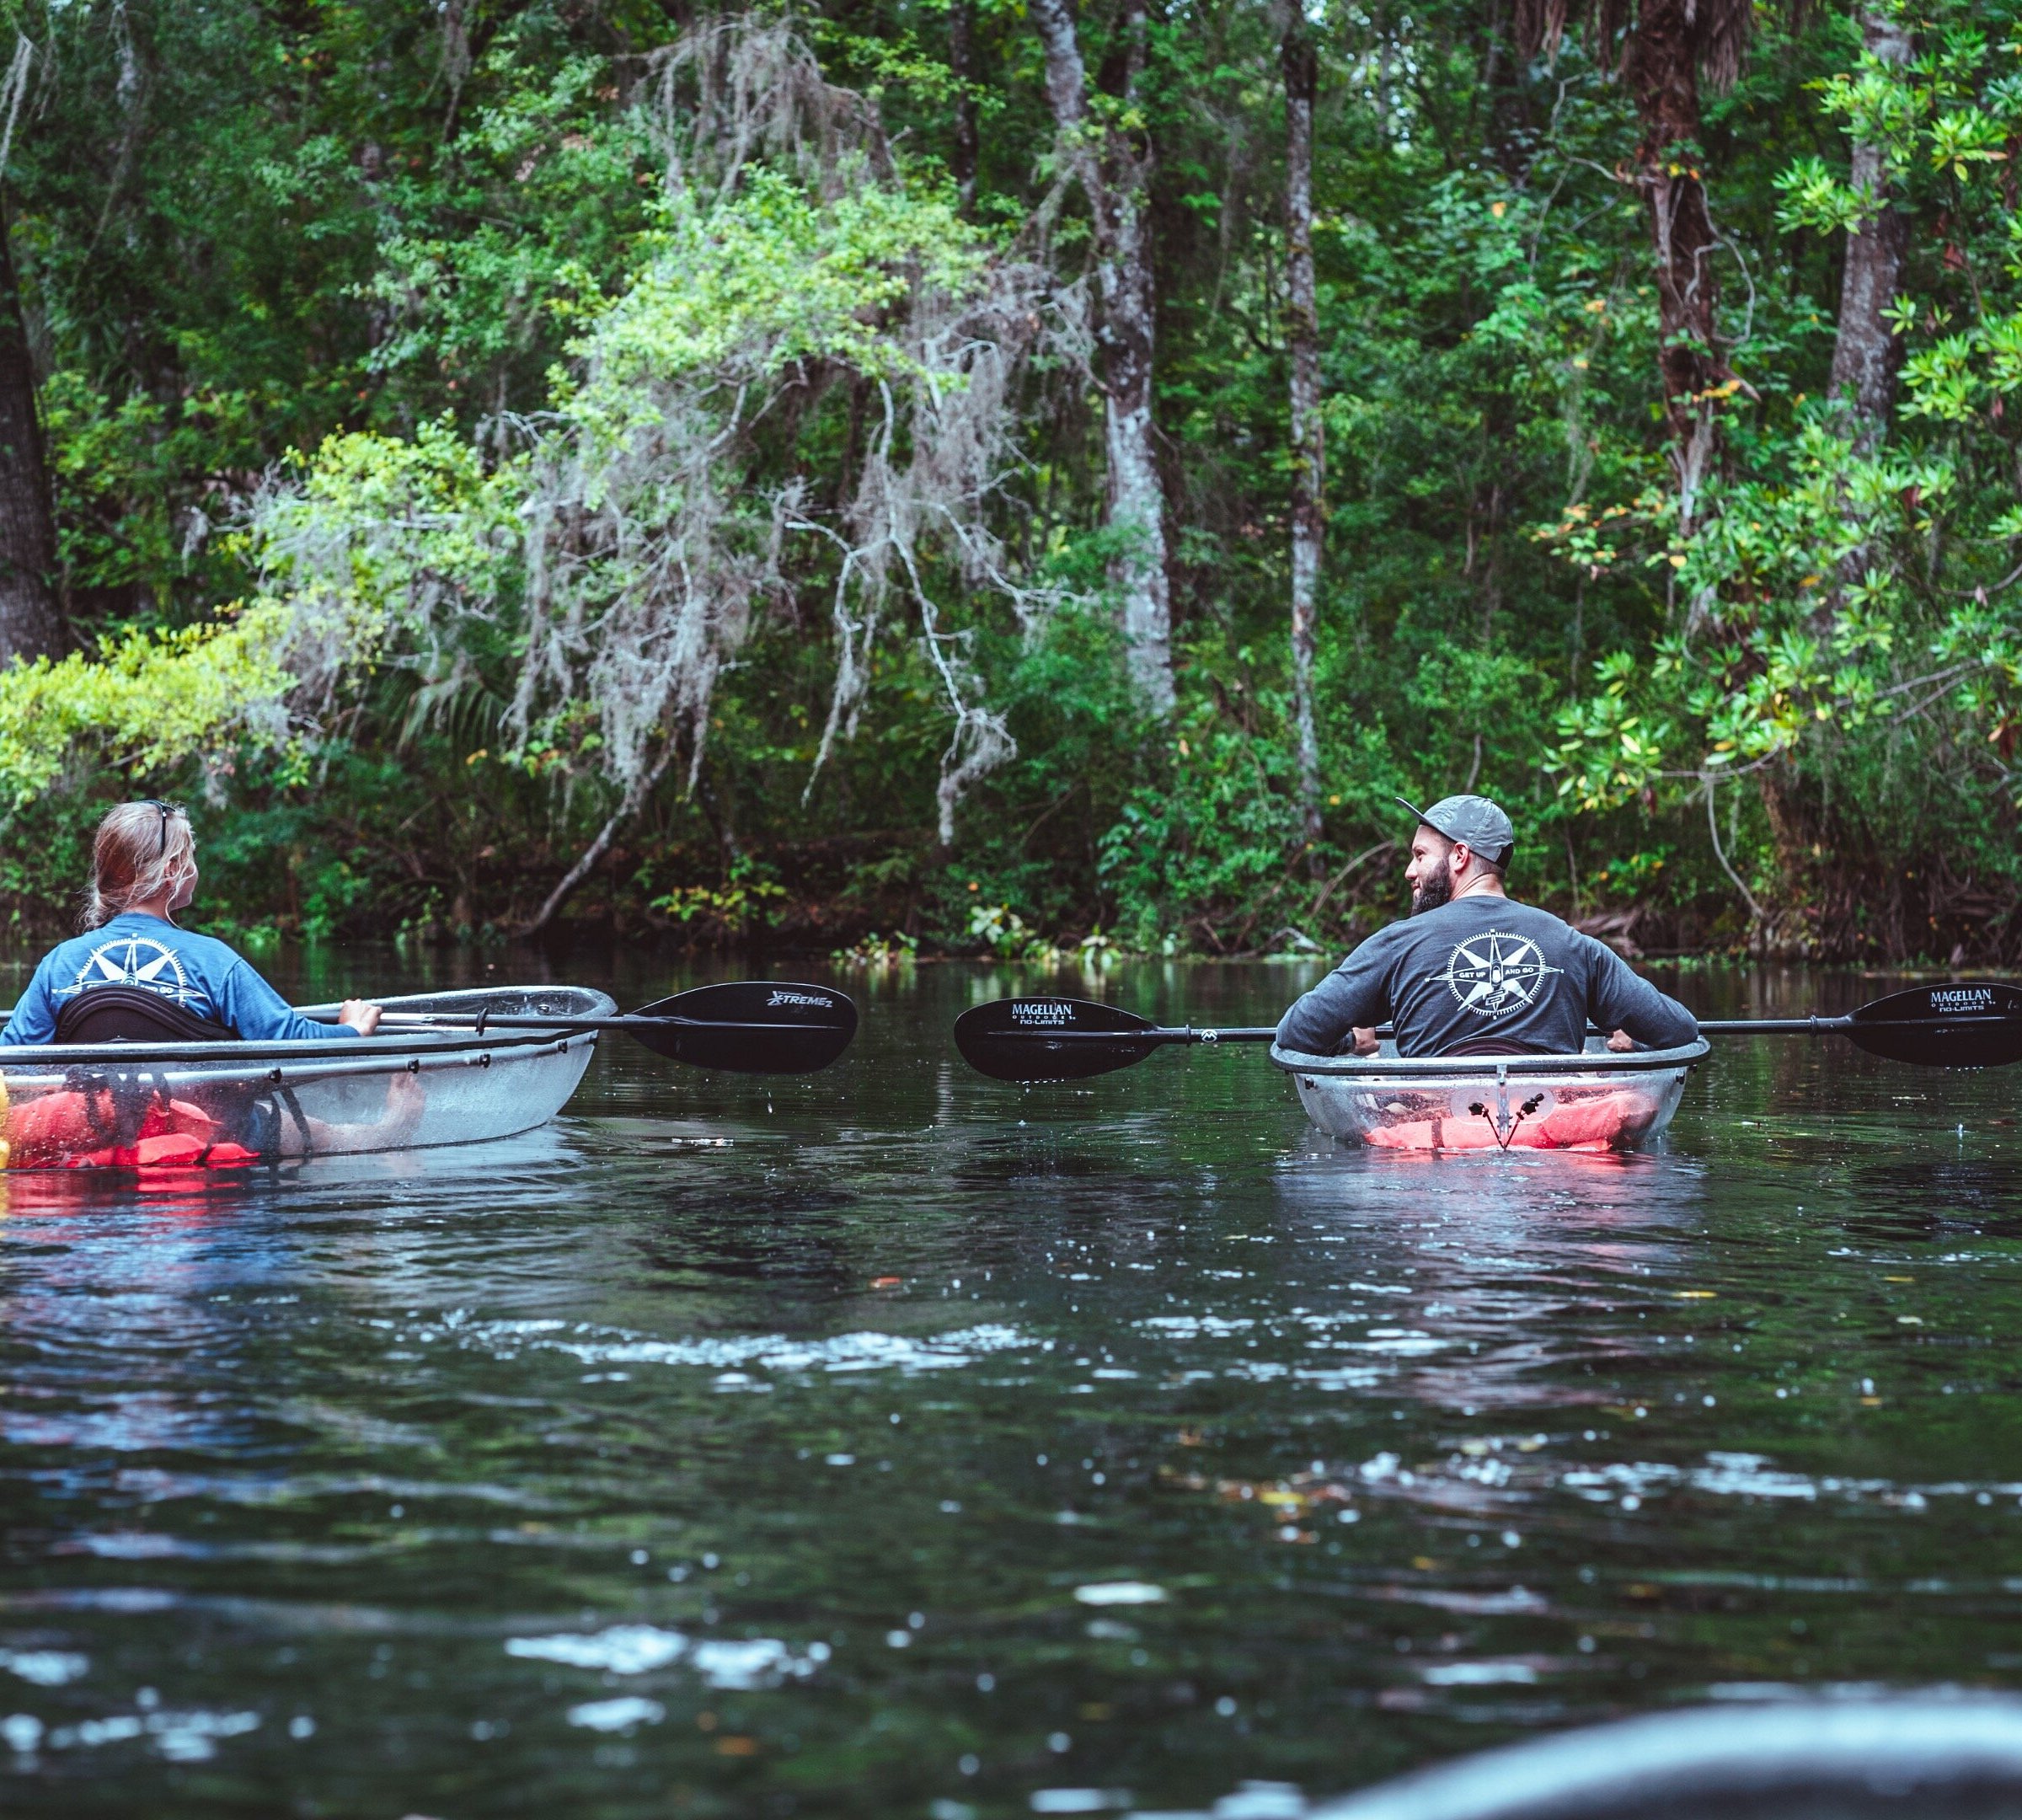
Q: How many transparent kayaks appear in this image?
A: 2